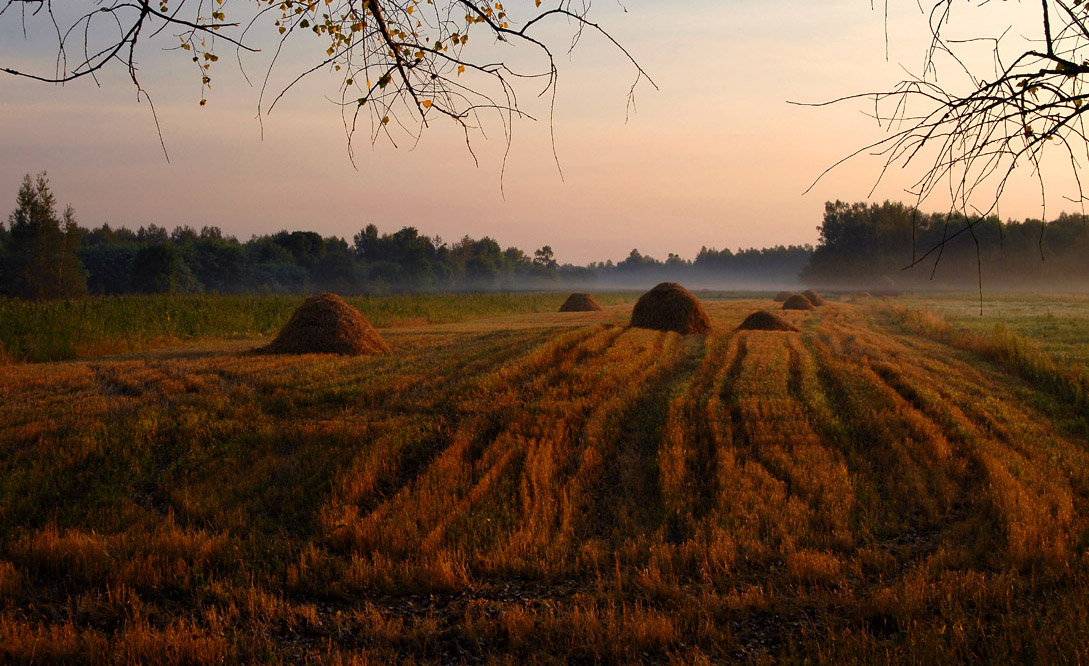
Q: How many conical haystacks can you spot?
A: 7